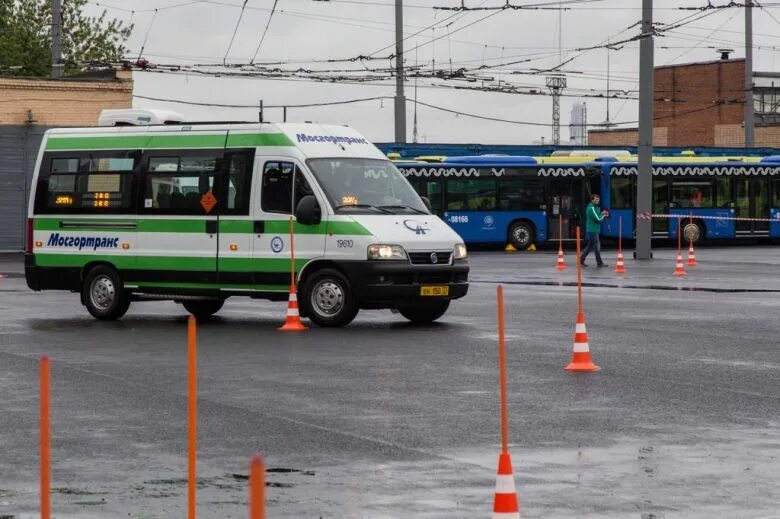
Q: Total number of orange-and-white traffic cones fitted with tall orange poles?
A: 7